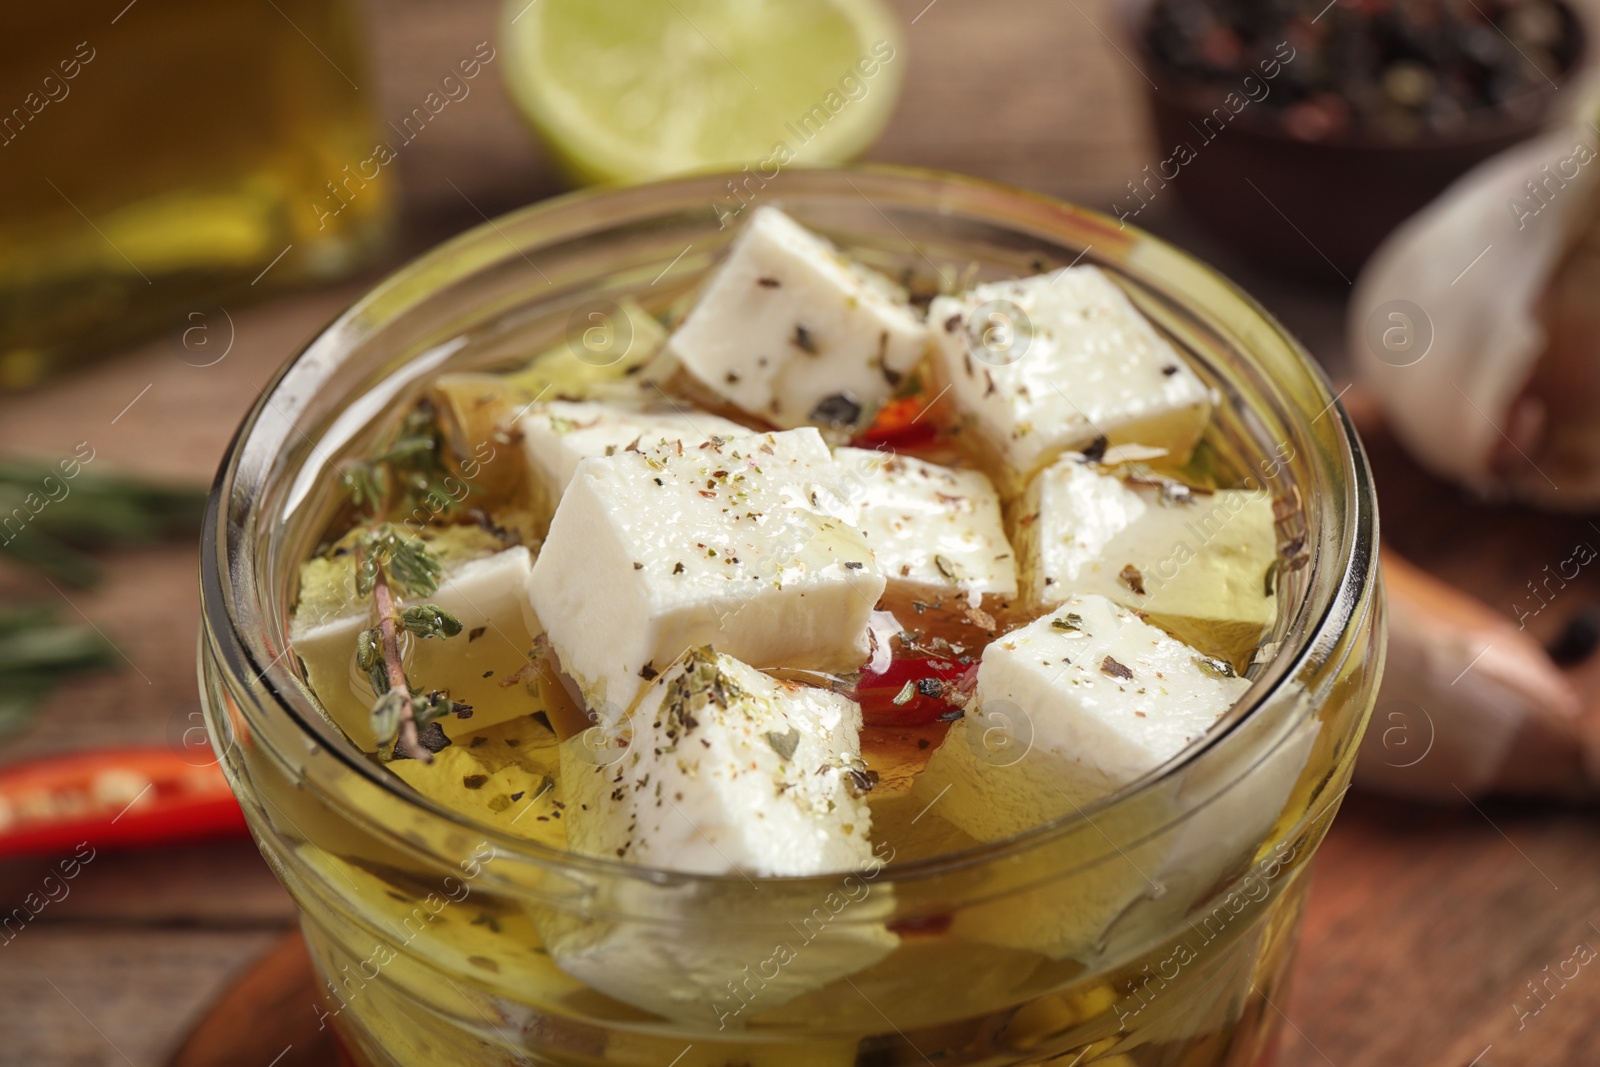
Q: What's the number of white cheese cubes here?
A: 9